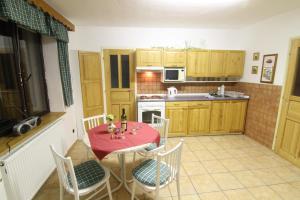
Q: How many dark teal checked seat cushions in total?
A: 3